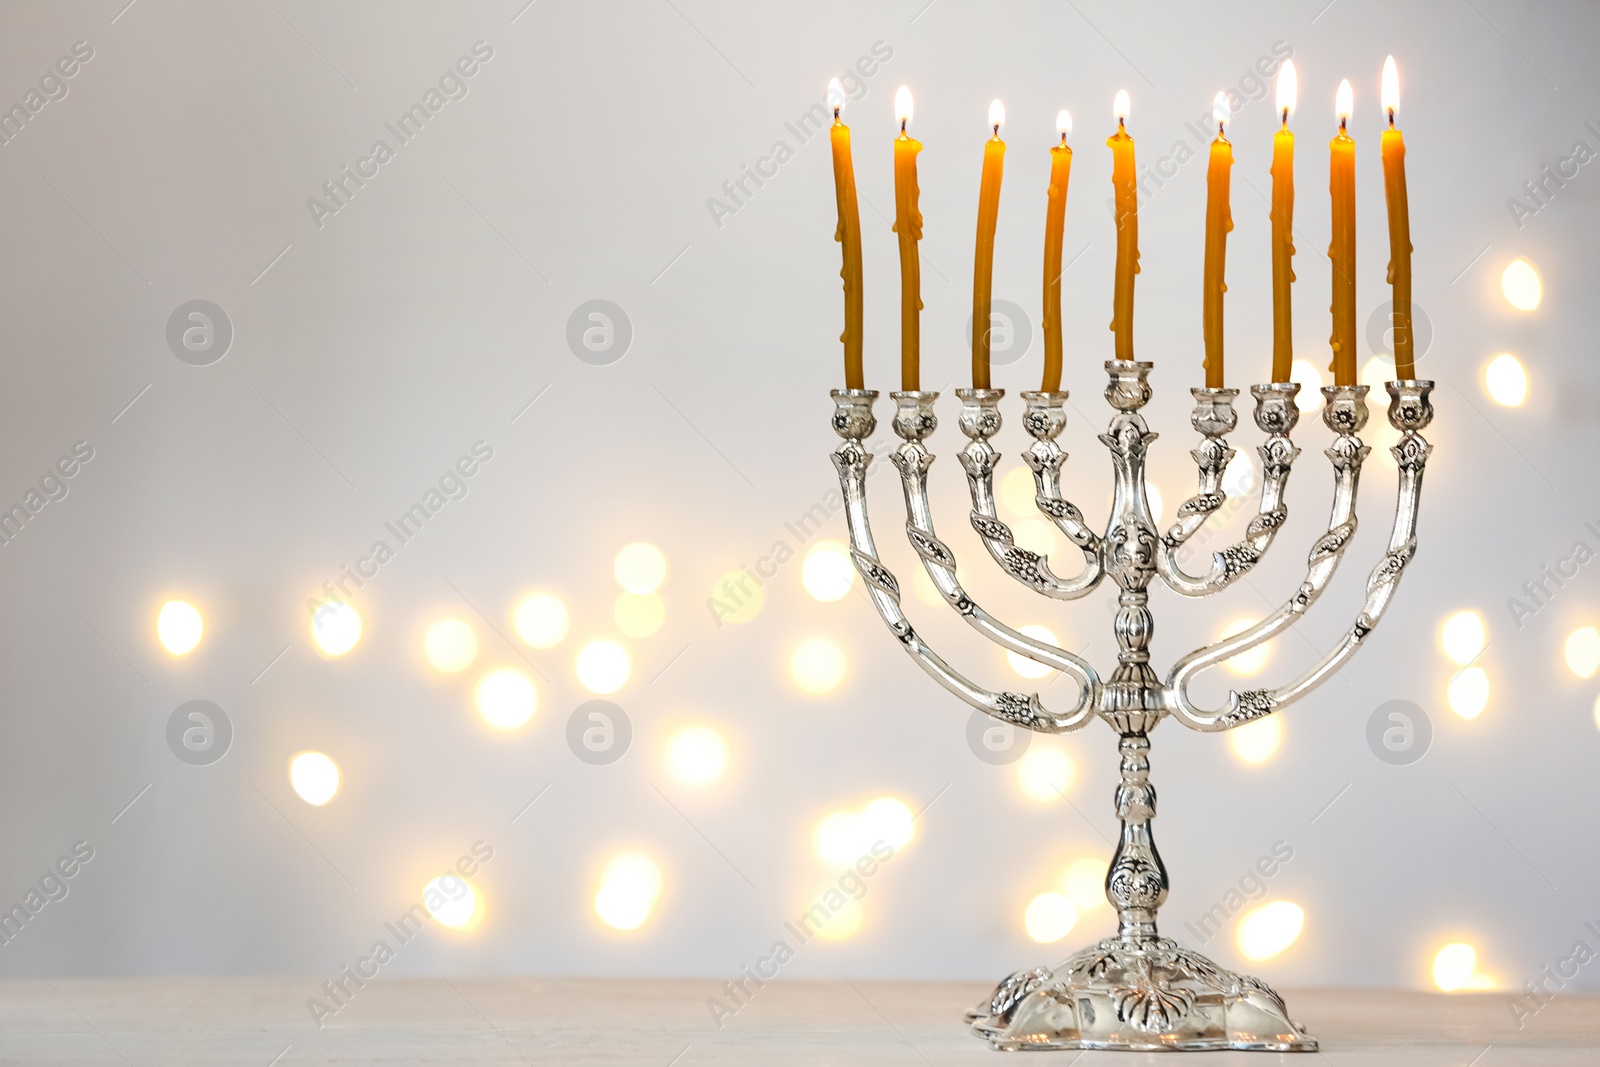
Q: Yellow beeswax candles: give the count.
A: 9